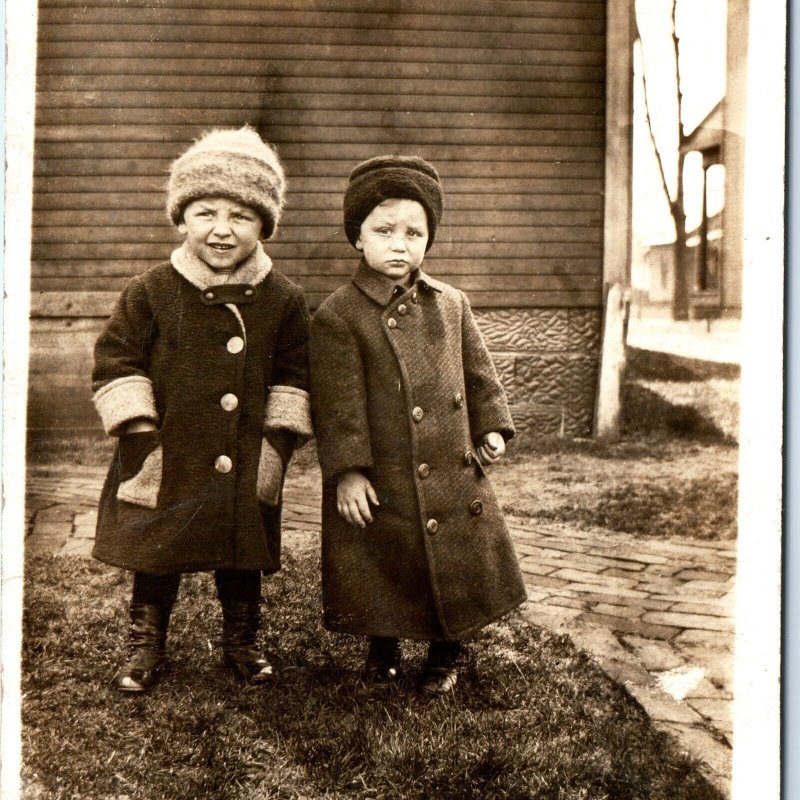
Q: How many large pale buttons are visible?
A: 3